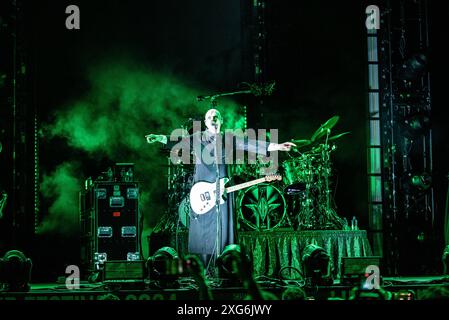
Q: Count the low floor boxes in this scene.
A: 2